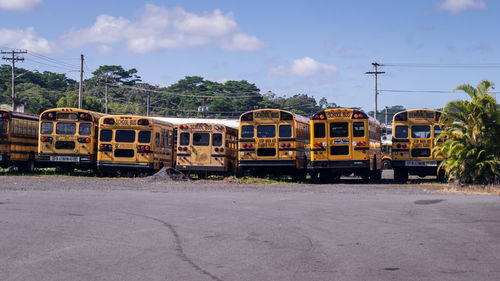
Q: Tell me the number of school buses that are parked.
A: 7